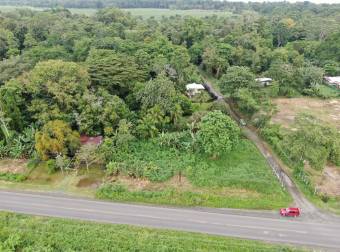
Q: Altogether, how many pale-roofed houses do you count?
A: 3